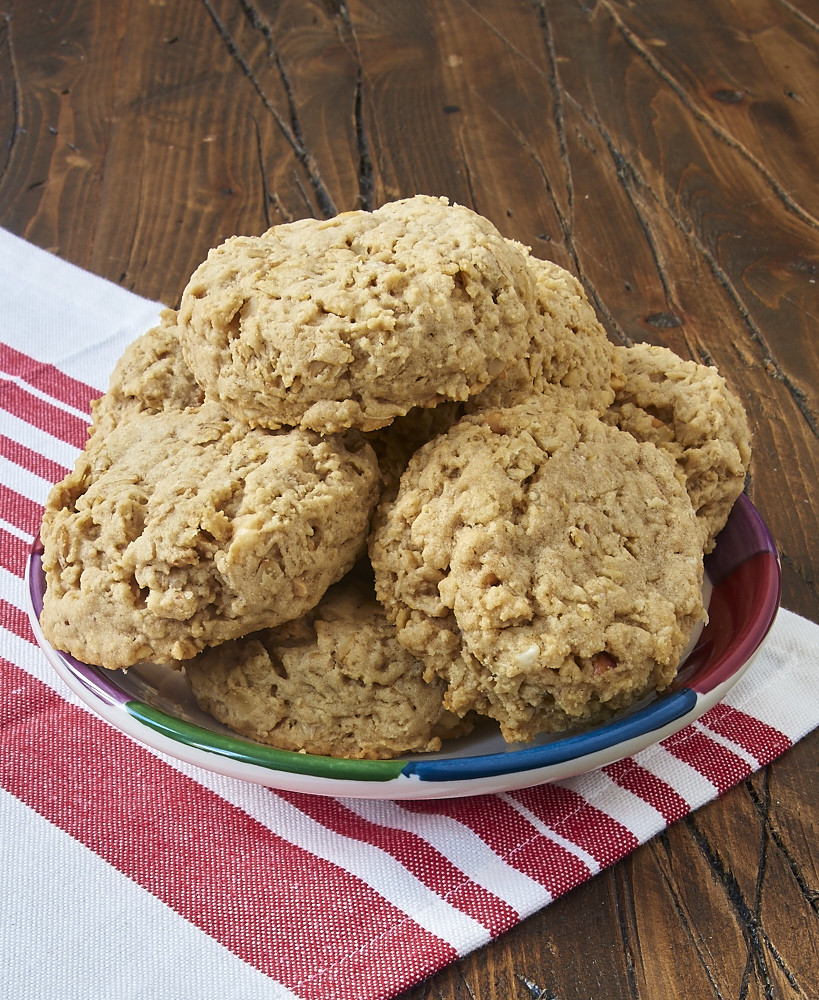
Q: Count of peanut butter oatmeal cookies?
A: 7